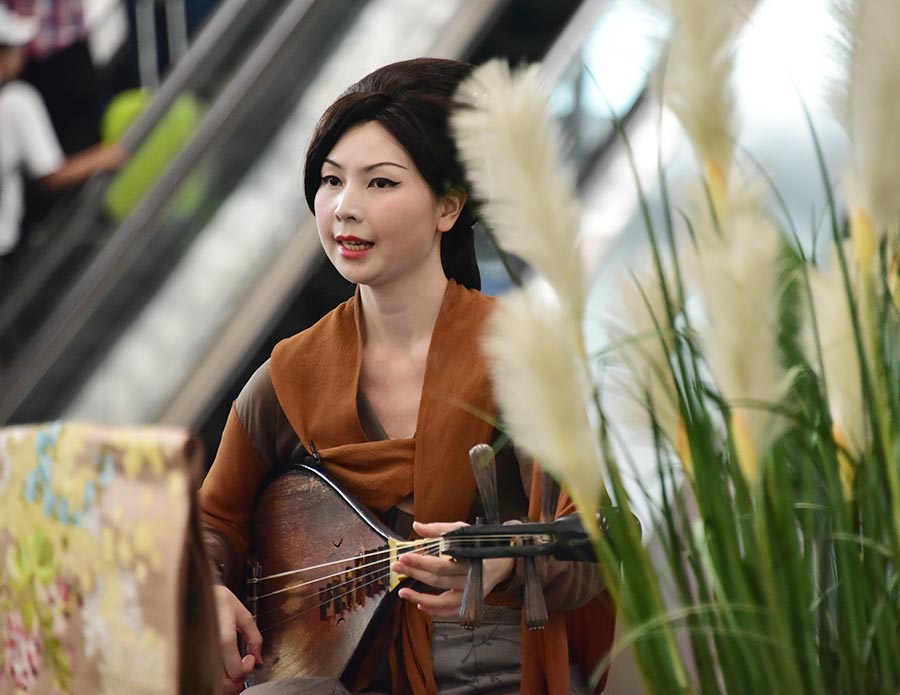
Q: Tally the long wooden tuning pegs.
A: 4